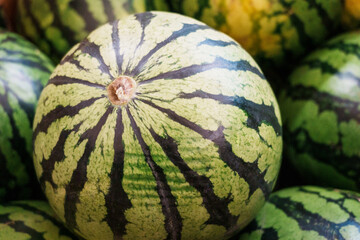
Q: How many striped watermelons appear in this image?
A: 7